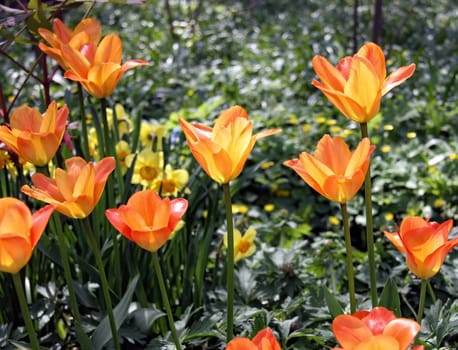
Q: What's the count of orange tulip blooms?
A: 12